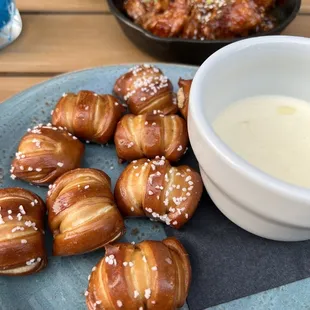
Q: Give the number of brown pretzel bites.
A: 9